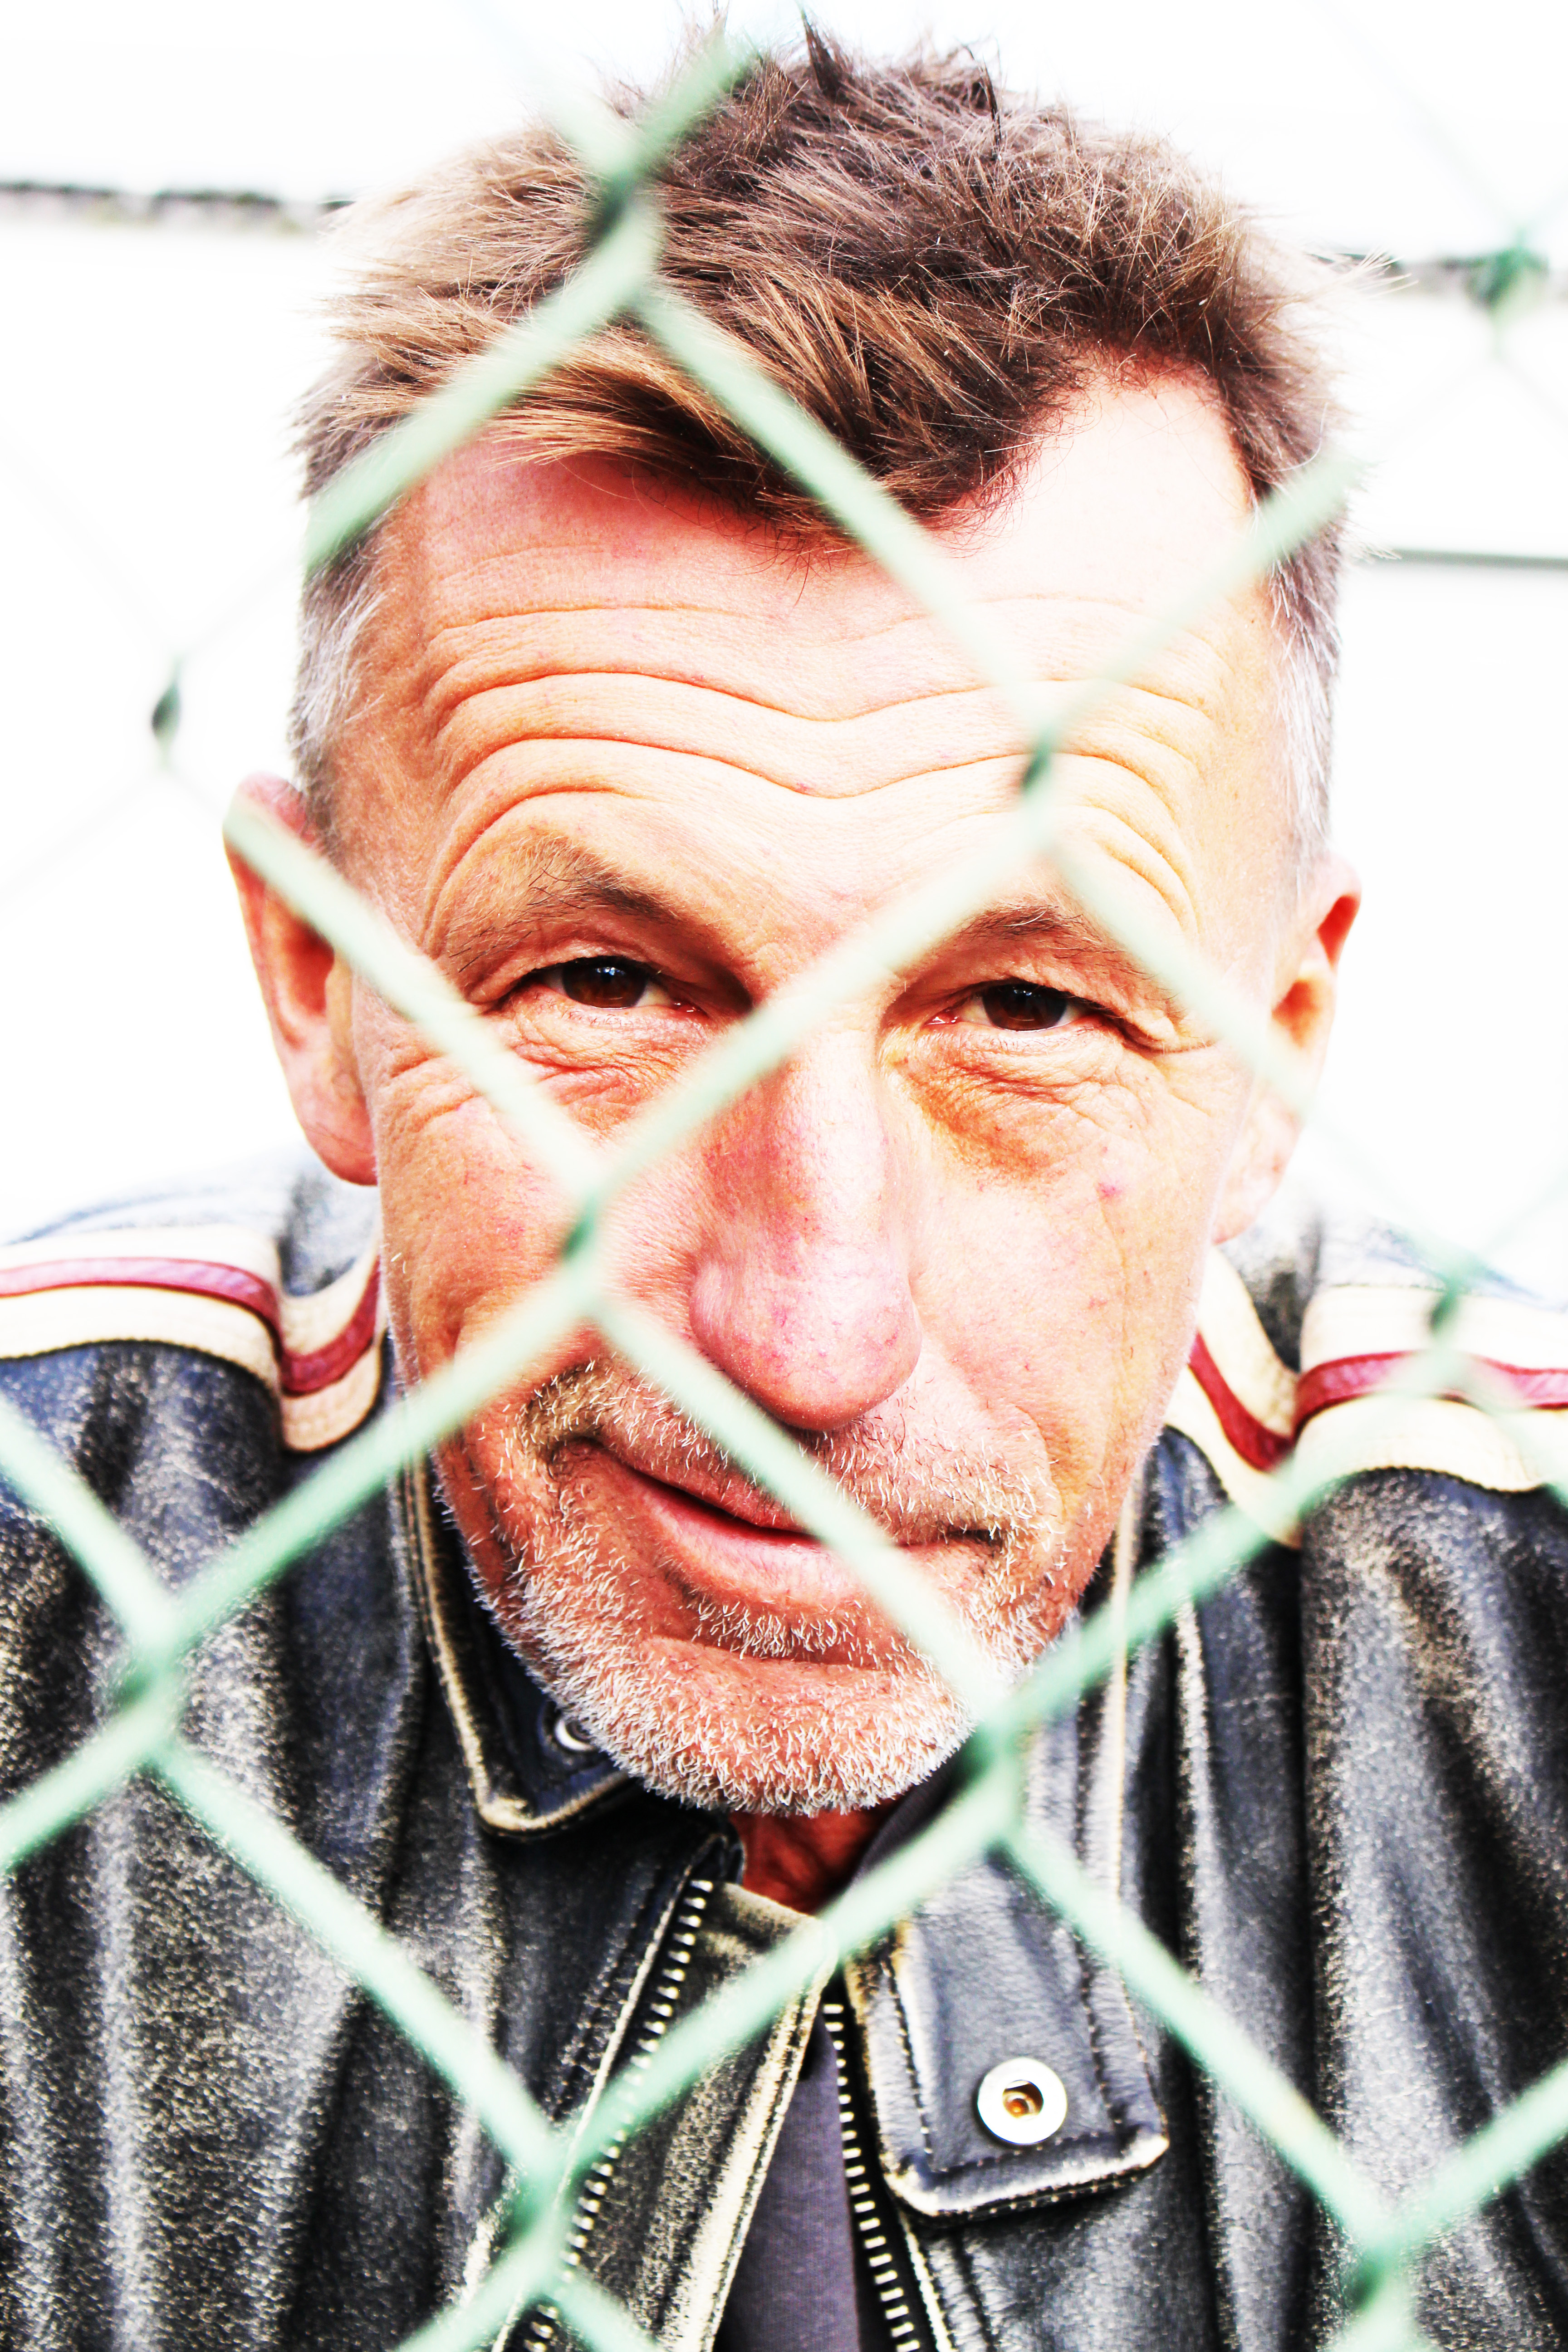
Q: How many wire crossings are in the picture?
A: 10